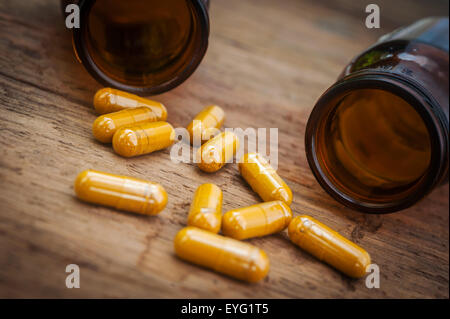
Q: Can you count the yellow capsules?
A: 11